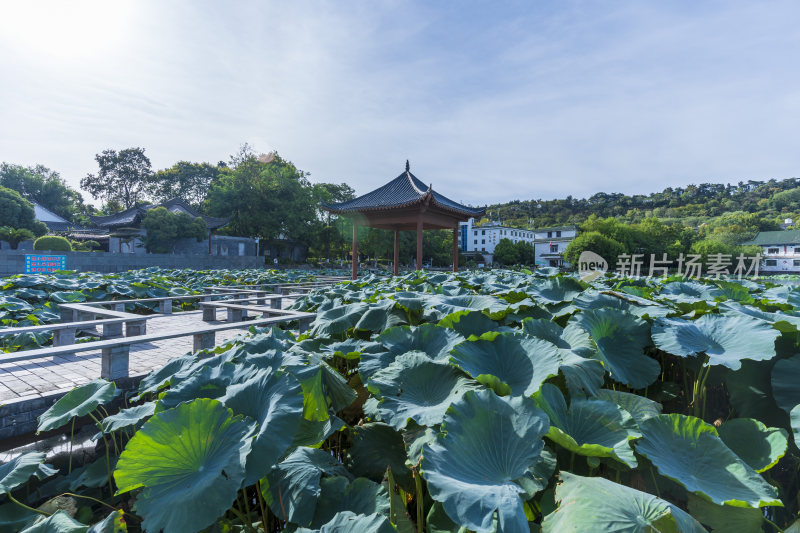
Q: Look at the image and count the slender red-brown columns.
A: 4